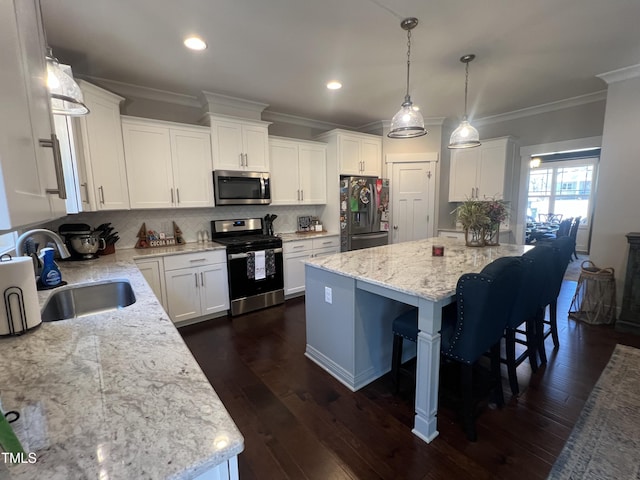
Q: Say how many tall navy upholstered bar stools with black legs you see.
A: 3